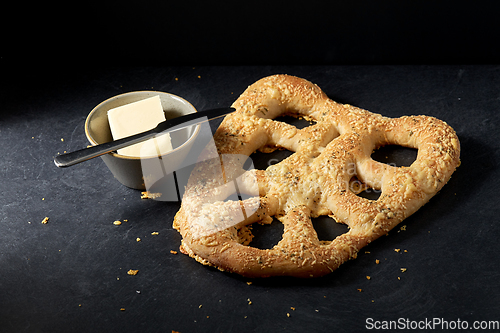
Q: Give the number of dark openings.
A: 7